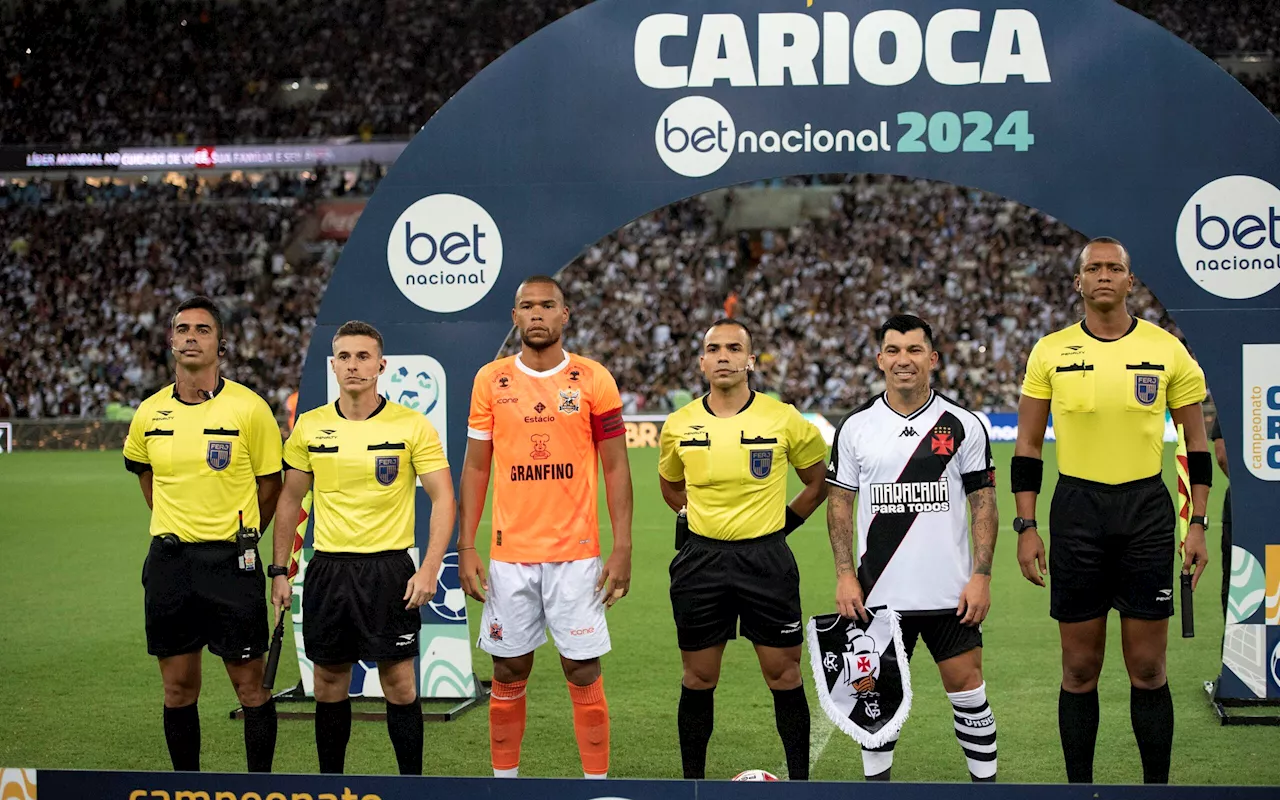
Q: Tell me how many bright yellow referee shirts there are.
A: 4